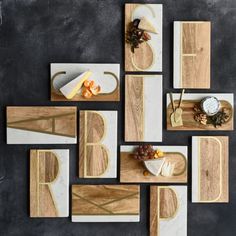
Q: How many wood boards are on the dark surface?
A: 12